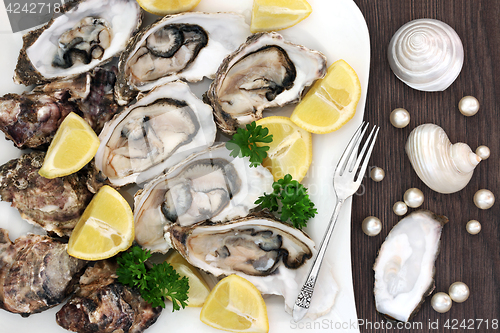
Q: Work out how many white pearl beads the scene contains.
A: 11